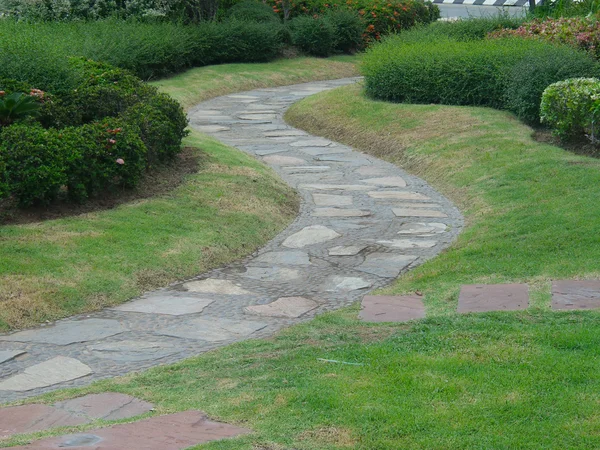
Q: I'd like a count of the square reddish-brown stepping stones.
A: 3